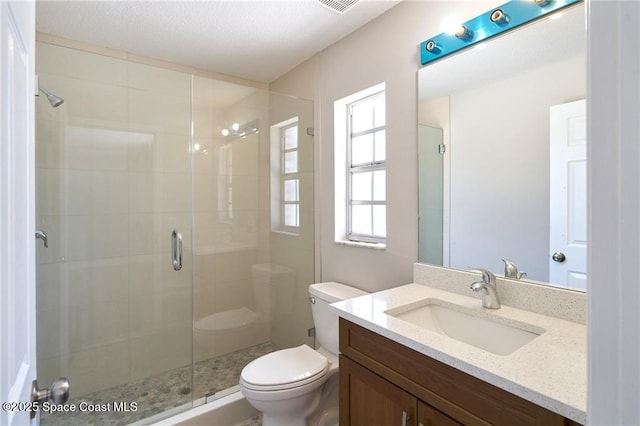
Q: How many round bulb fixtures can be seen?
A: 4